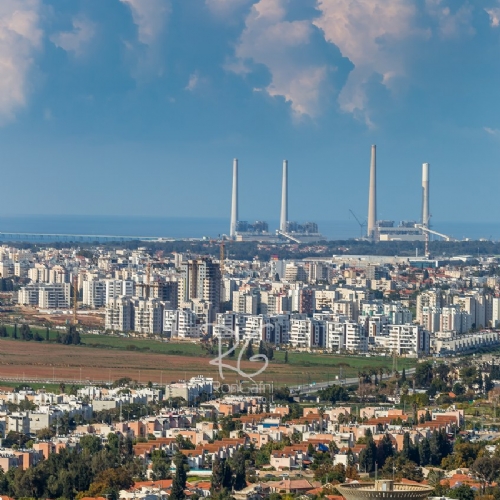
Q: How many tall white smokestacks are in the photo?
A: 4